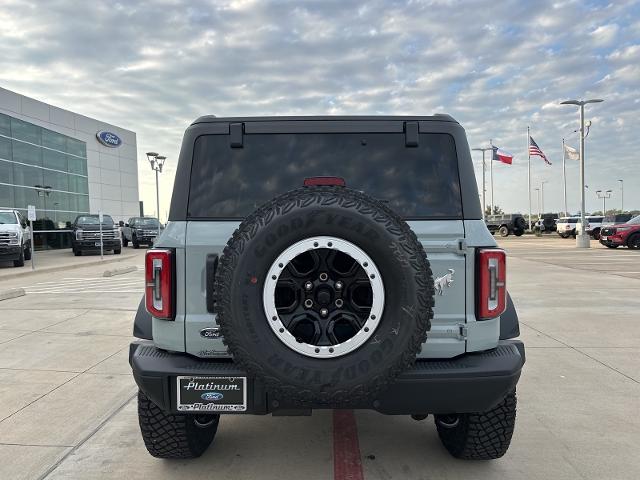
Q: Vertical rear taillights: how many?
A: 2